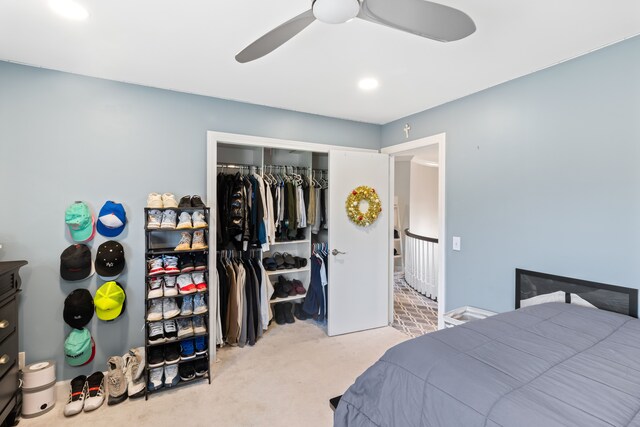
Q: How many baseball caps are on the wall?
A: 7